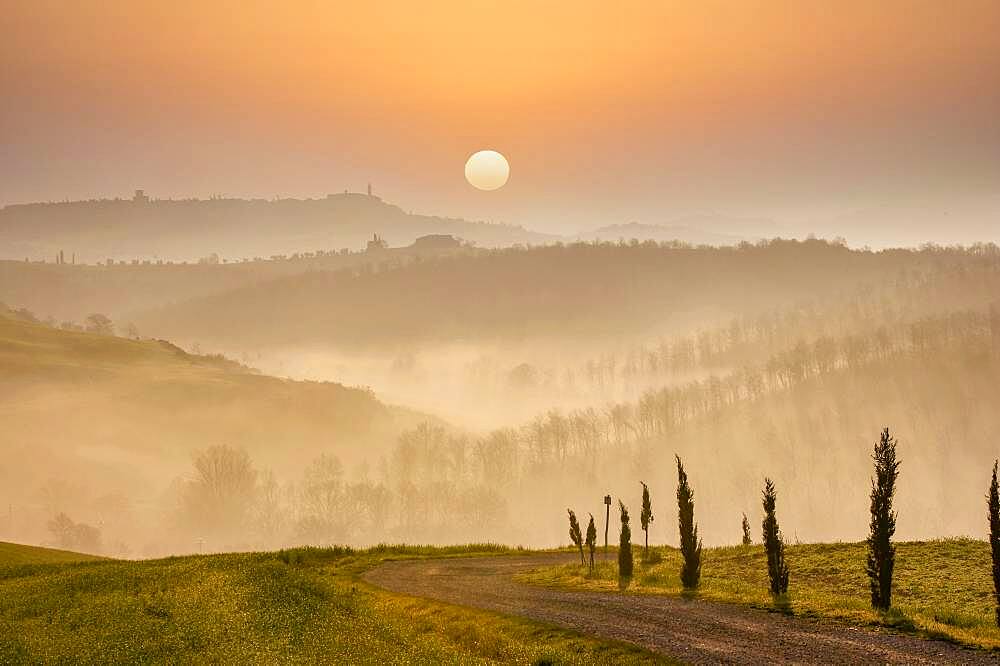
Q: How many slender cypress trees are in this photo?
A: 9